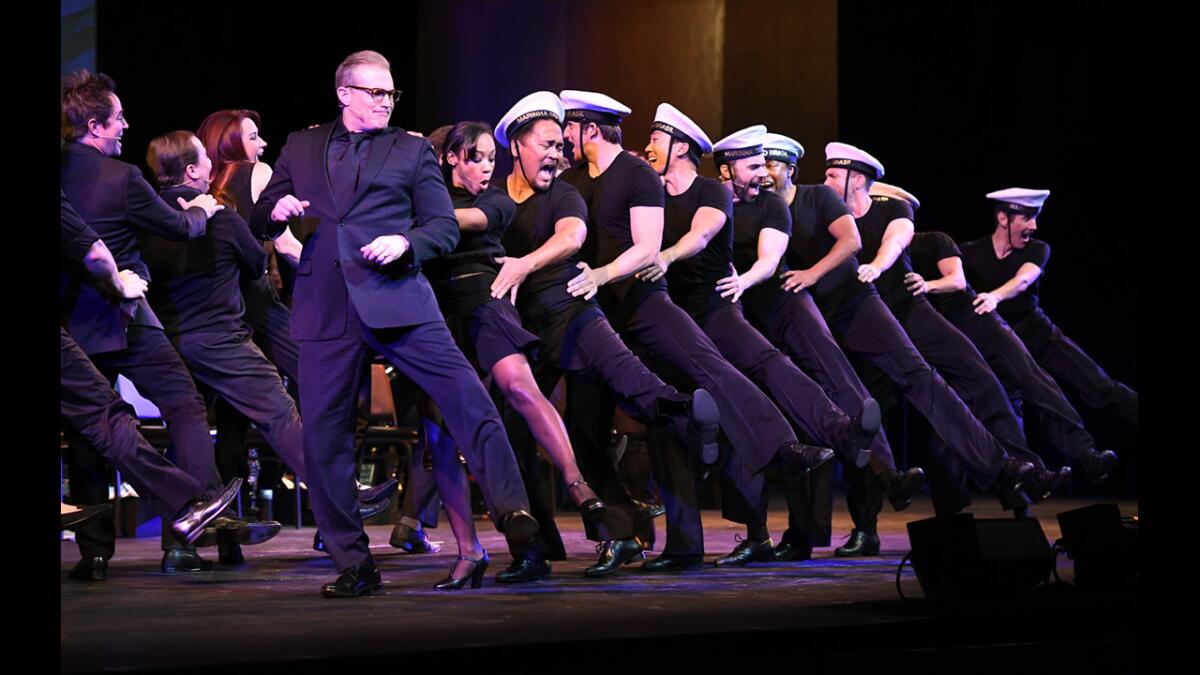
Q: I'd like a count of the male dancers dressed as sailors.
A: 8